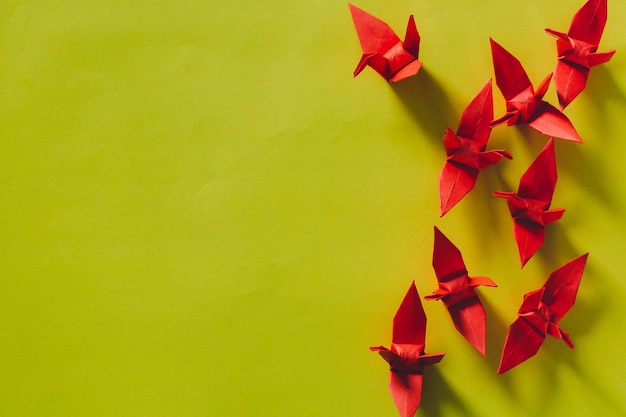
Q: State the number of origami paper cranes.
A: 8